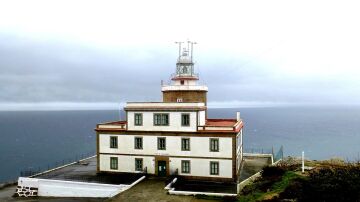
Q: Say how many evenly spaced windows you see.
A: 12